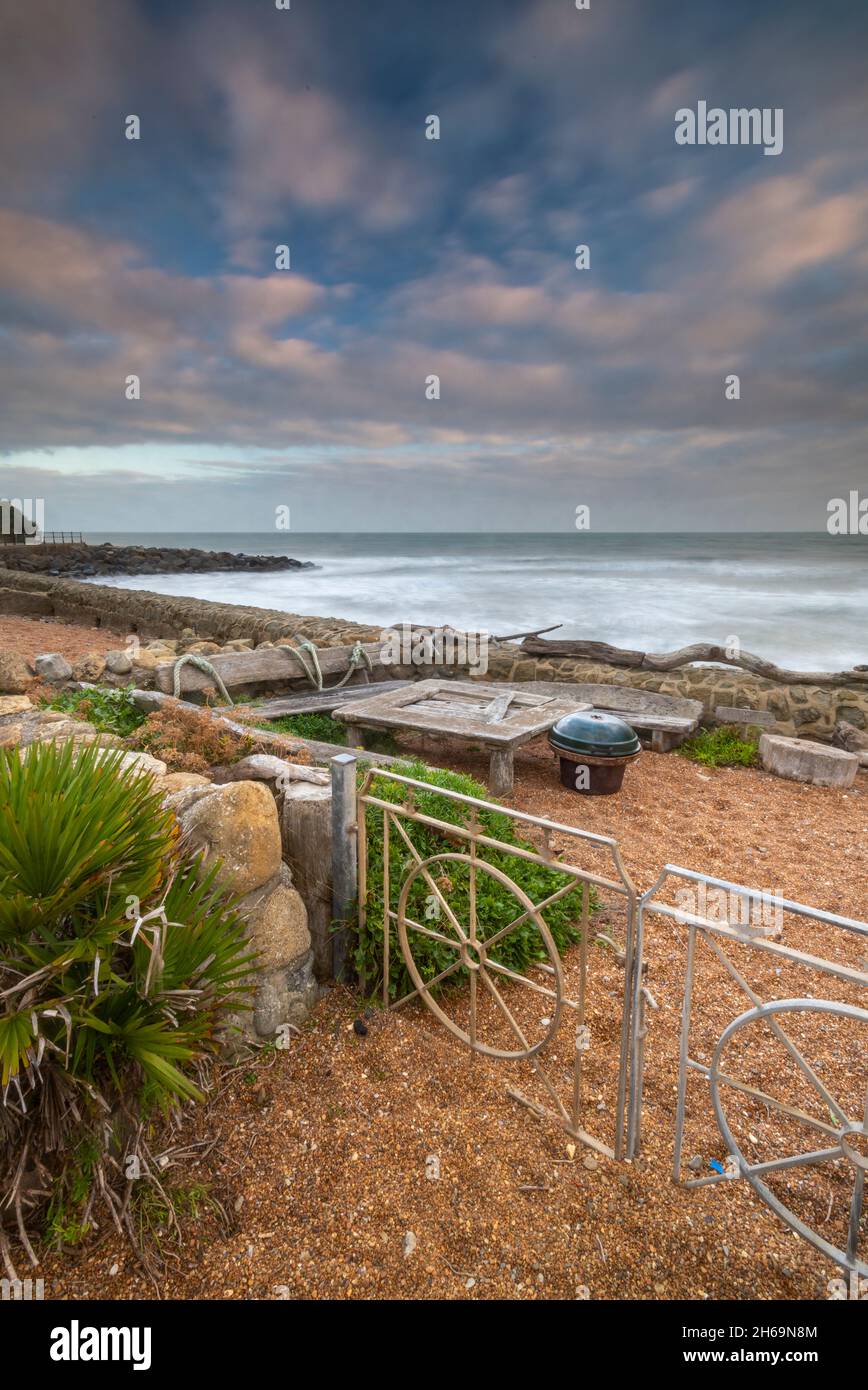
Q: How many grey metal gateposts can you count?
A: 1